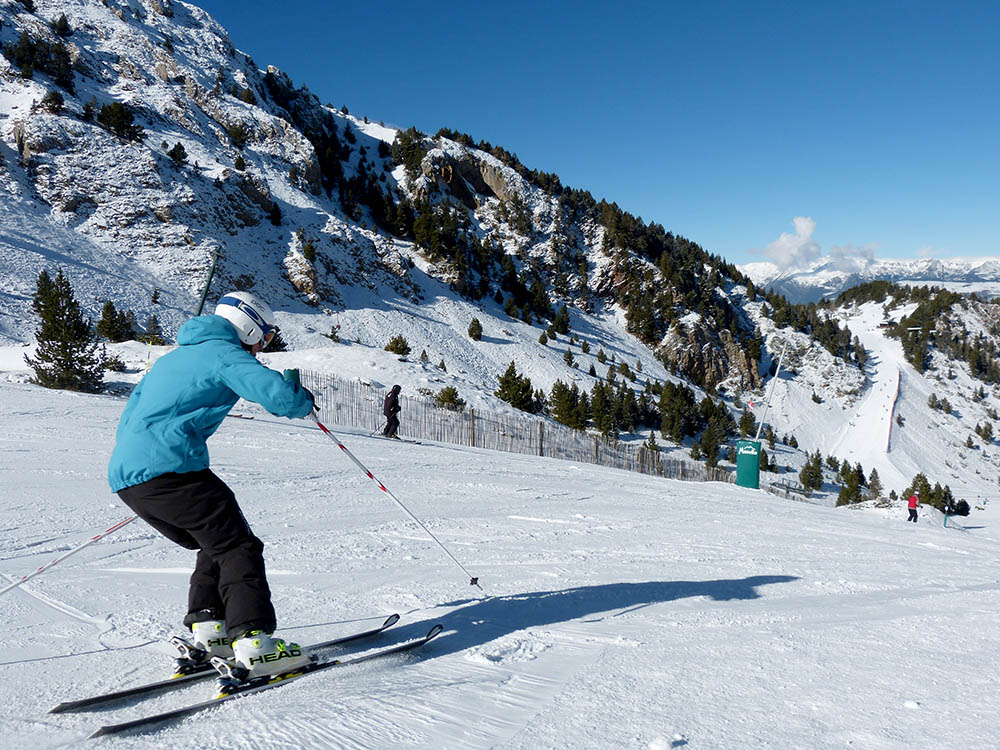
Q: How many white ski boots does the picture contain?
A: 2